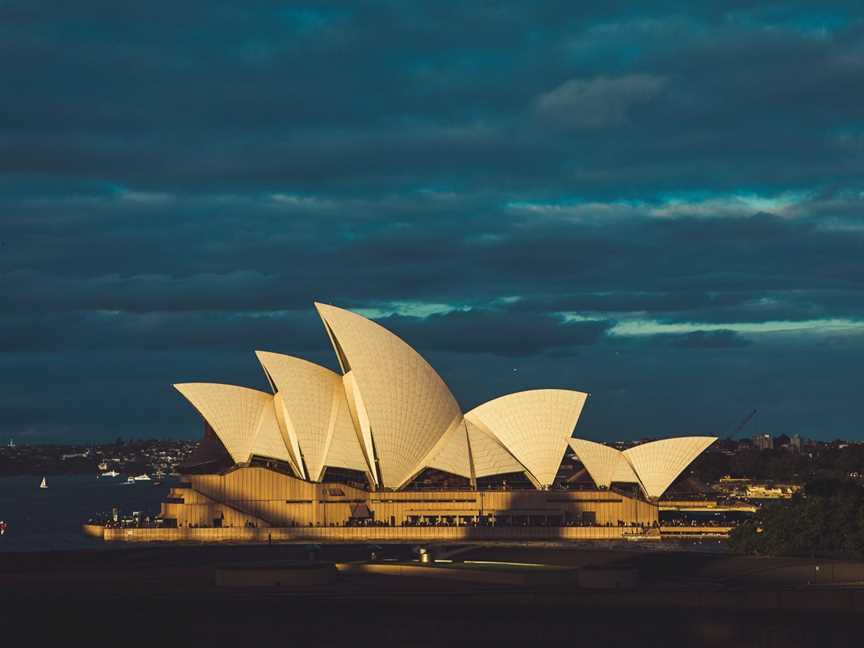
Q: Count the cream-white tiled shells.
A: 6